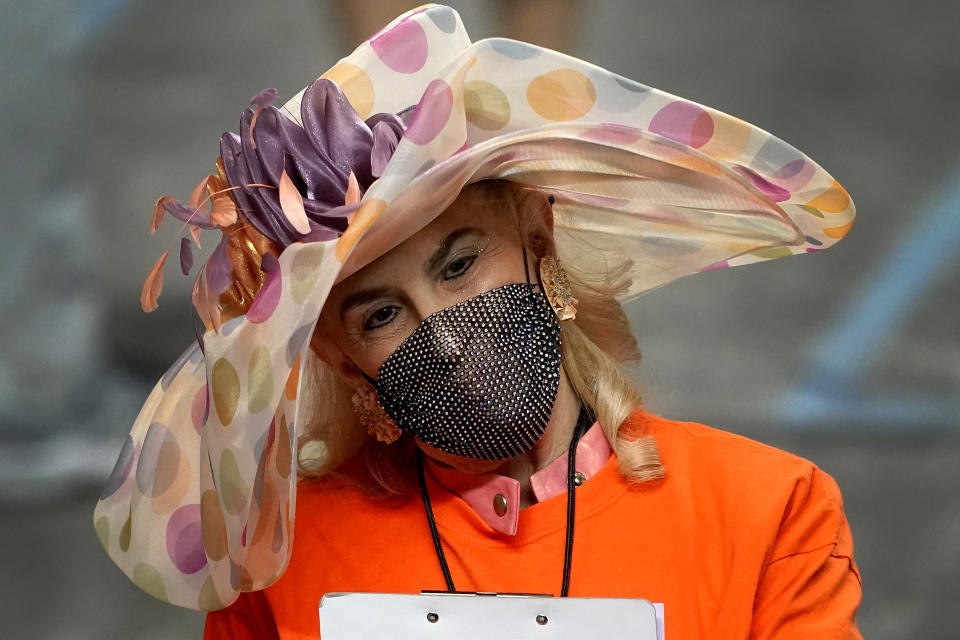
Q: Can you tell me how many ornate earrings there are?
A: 2